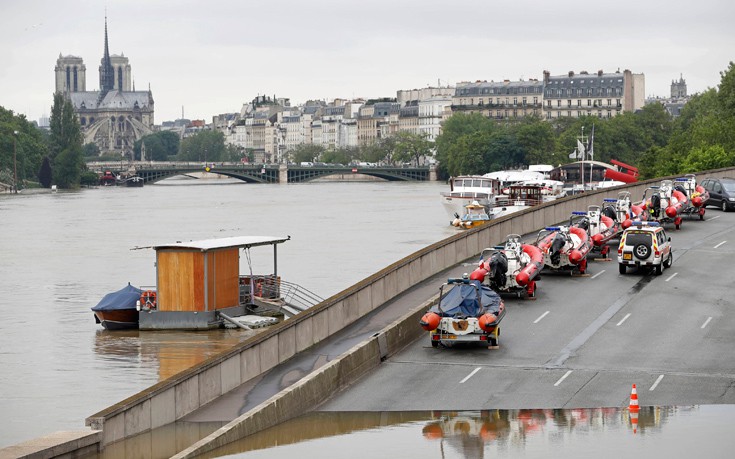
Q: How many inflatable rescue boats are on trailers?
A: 7